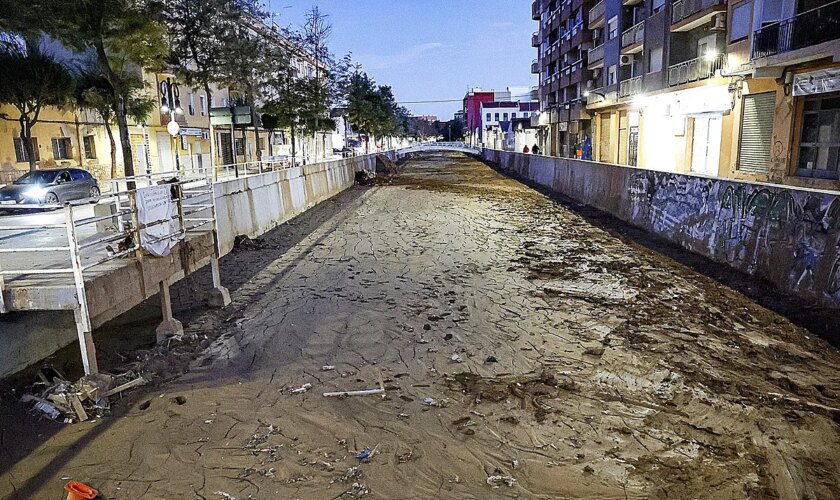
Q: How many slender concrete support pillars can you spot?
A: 3